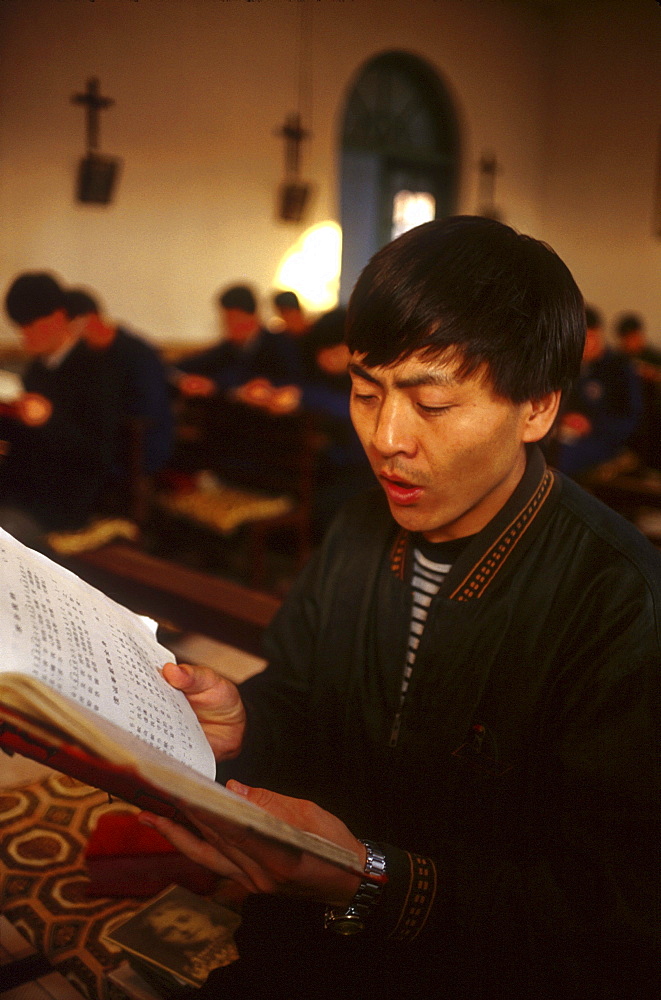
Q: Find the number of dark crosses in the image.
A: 3